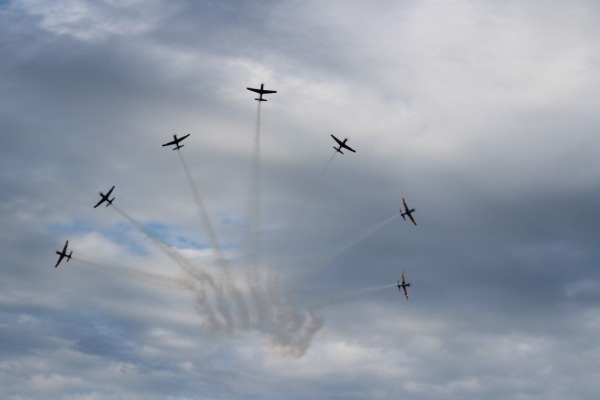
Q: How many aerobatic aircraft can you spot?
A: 7